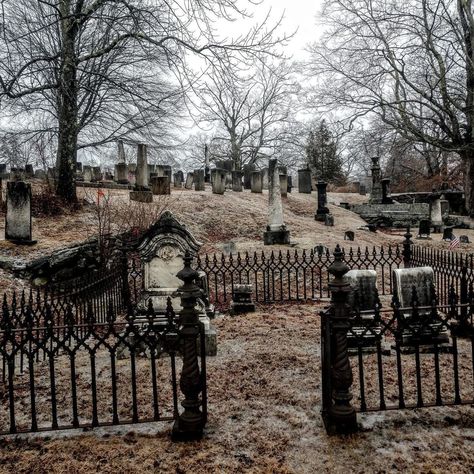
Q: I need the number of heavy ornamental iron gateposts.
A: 2